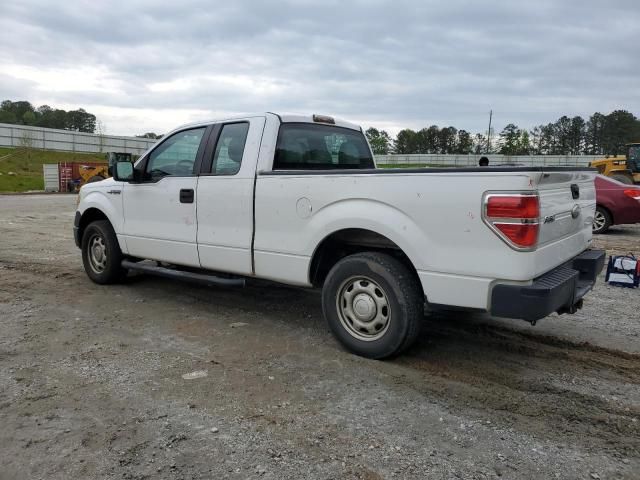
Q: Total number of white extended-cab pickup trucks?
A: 1